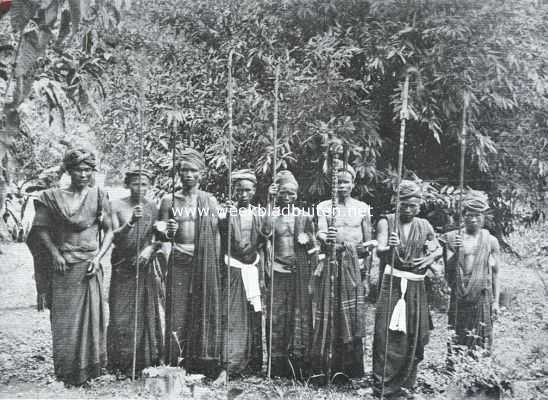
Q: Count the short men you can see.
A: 1